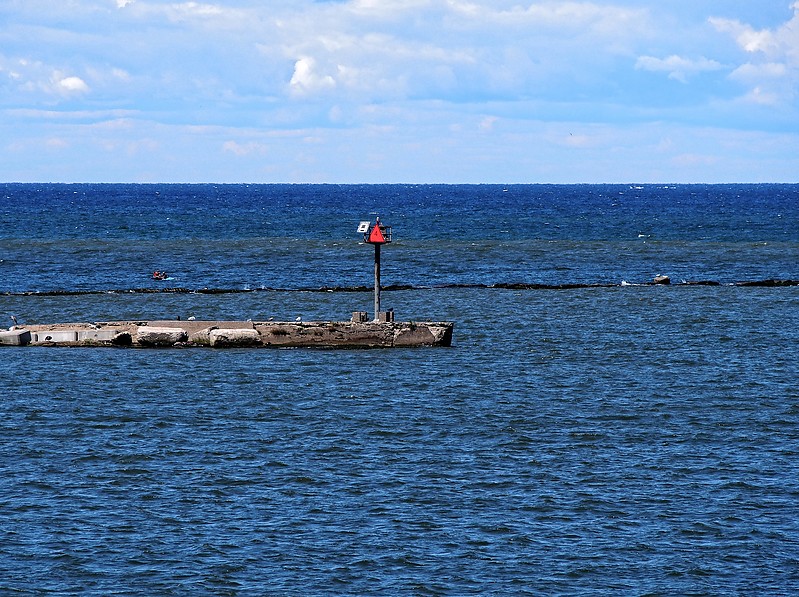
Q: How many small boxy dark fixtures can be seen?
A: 2